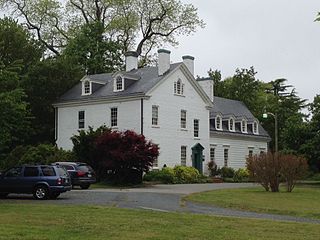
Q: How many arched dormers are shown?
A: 6